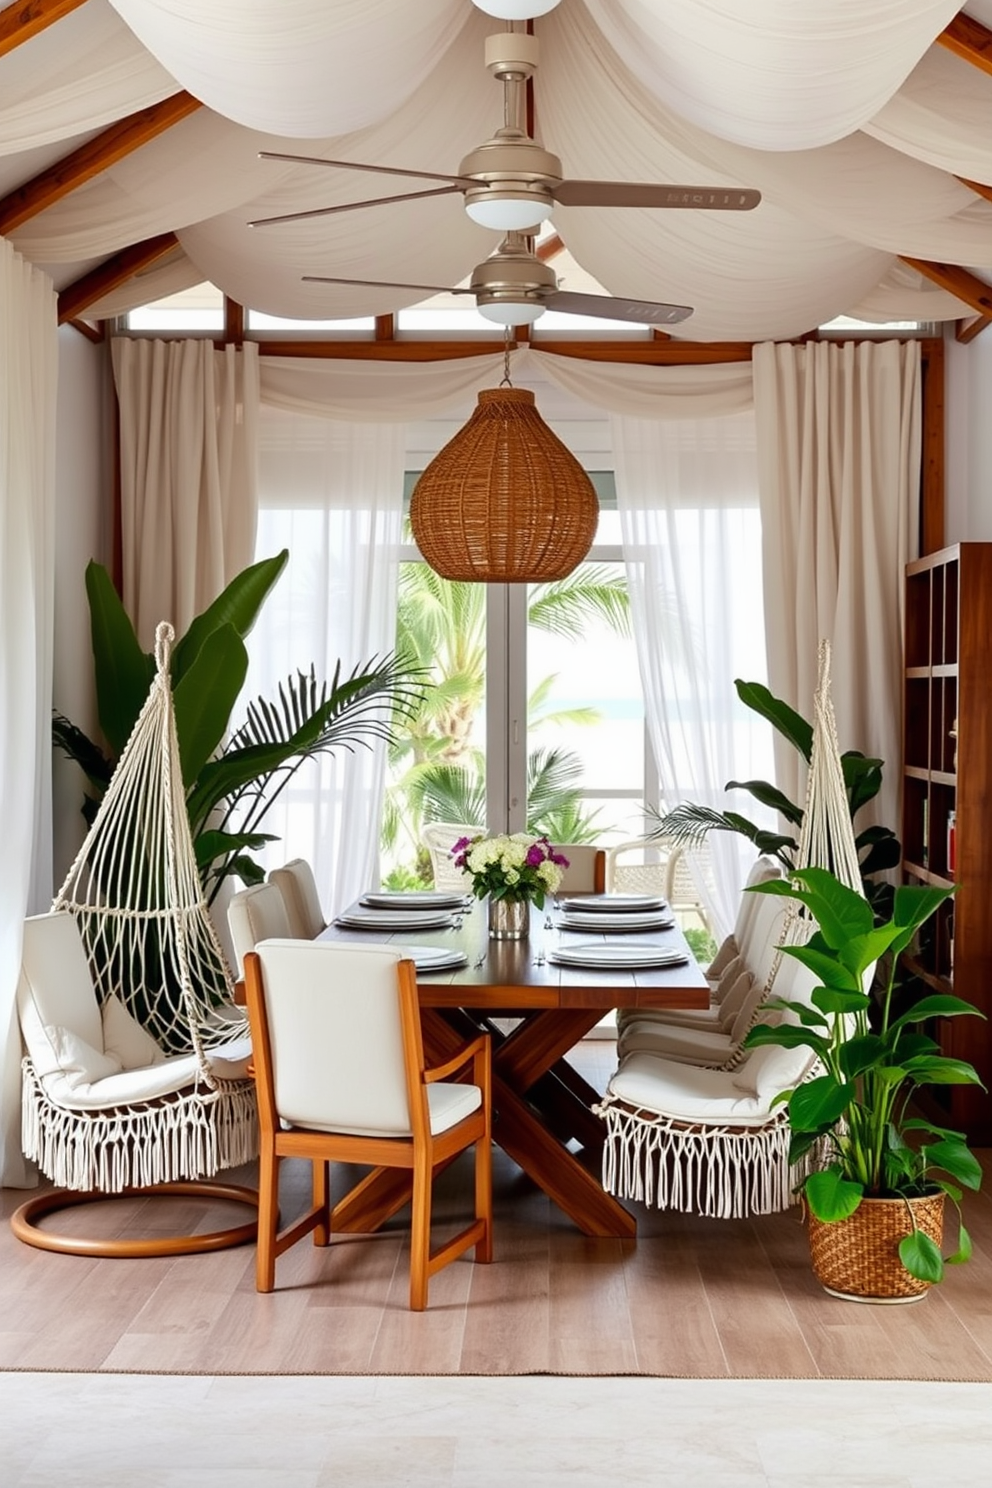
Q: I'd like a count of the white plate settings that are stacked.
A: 6